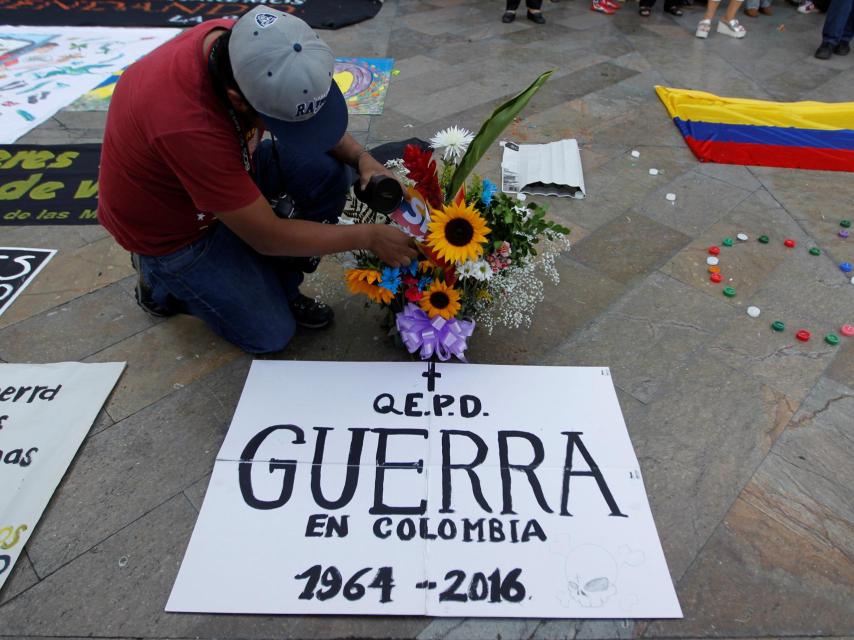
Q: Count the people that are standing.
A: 7